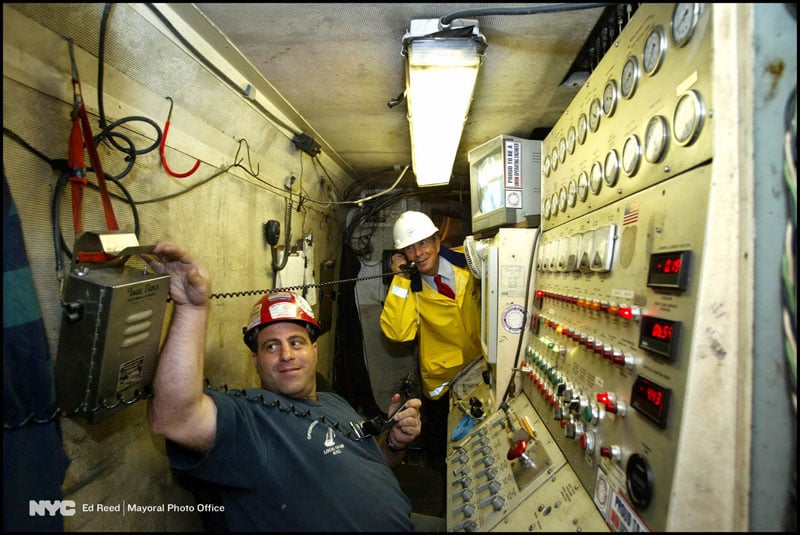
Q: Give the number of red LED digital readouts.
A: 3